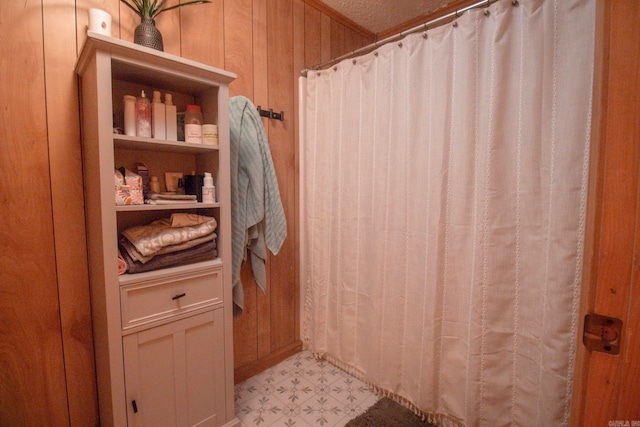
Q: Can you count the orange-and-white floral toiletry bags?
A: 1